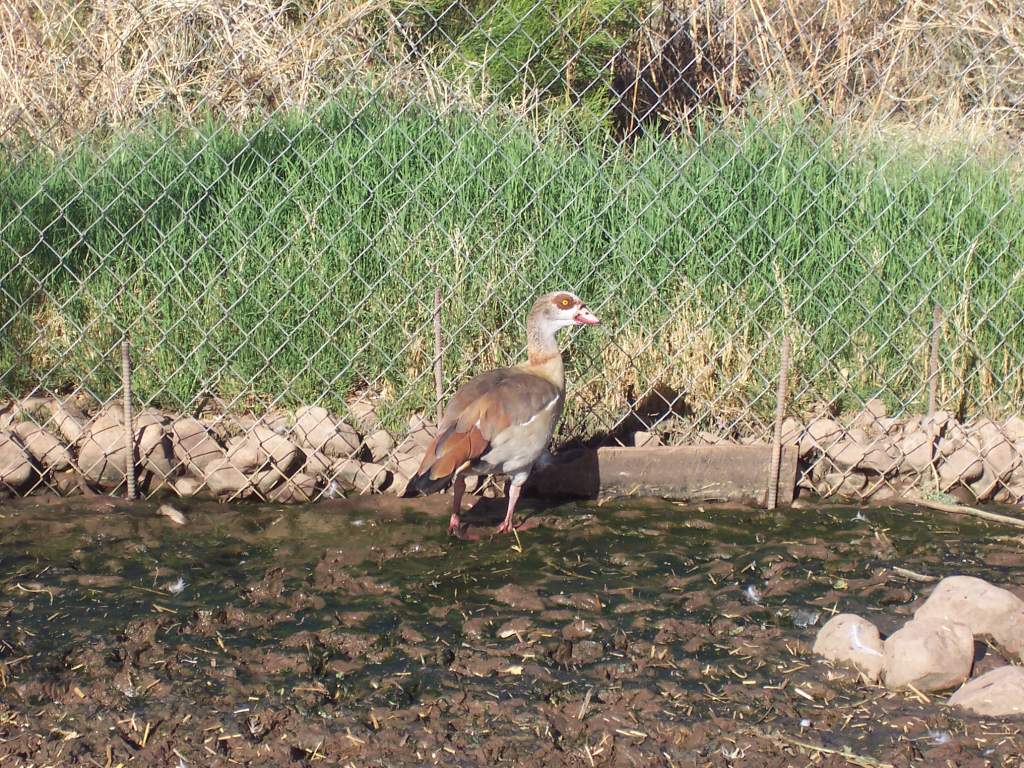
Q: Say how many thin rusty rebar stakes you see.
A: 4